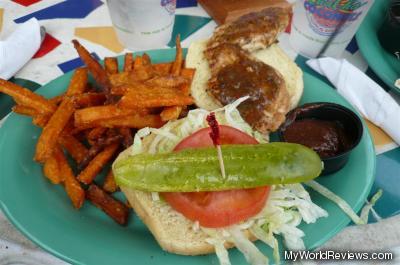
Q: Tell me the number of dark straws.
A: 1